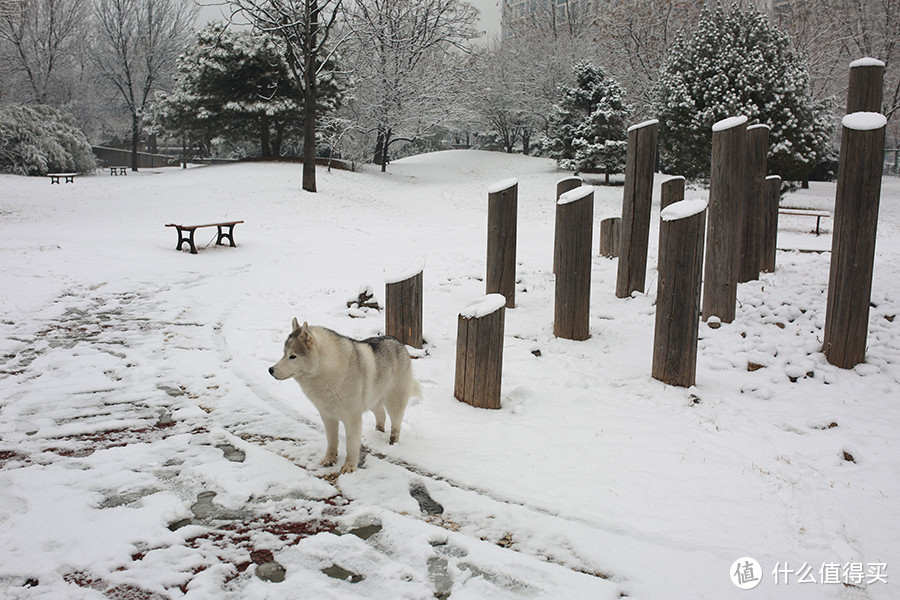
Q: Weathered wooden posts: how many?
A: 14